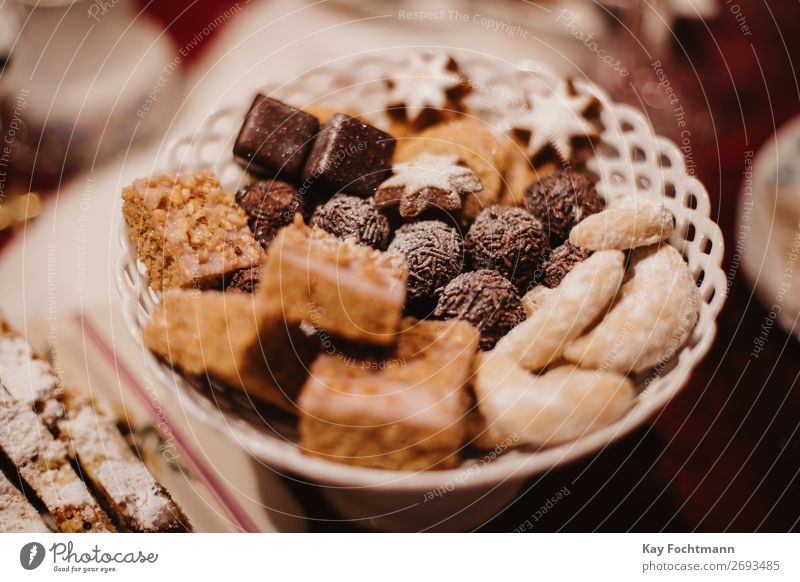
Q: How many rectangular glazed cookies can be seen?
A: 4